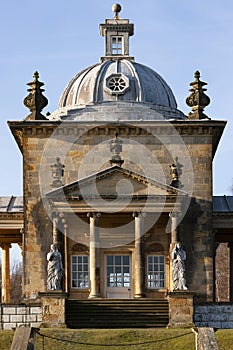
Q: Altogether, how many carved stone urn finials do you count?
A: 5